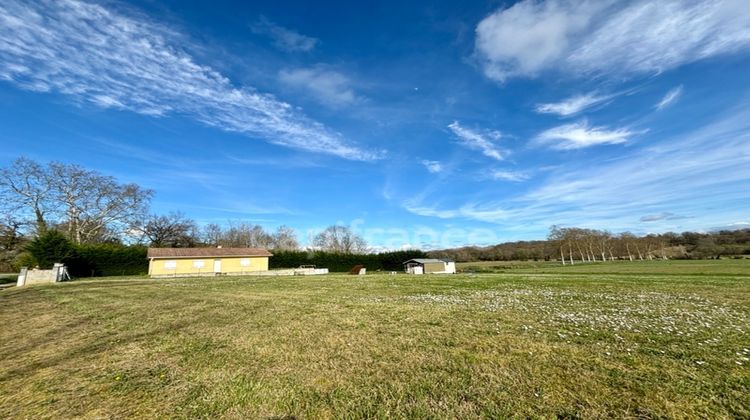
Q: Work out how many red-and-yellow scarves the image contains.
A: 0